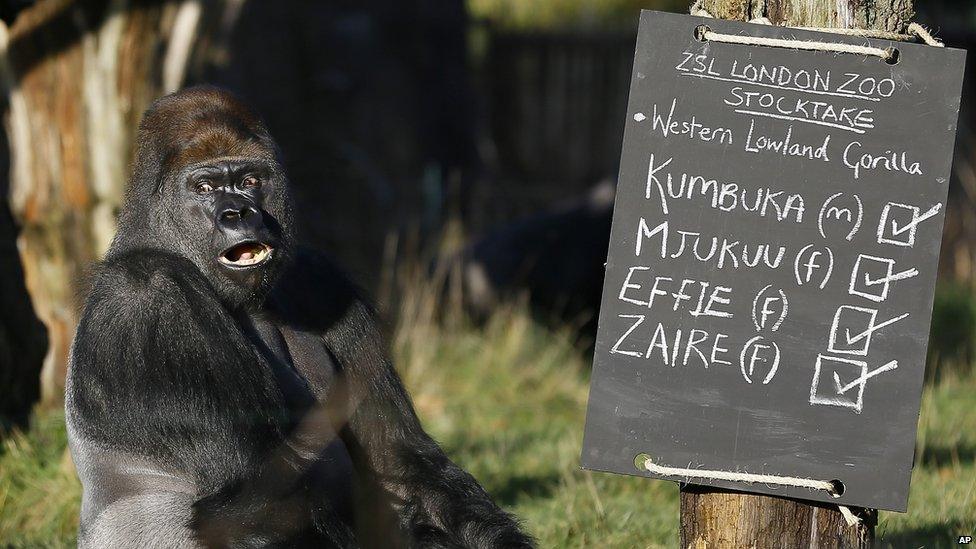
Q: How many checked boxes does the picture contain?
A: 4